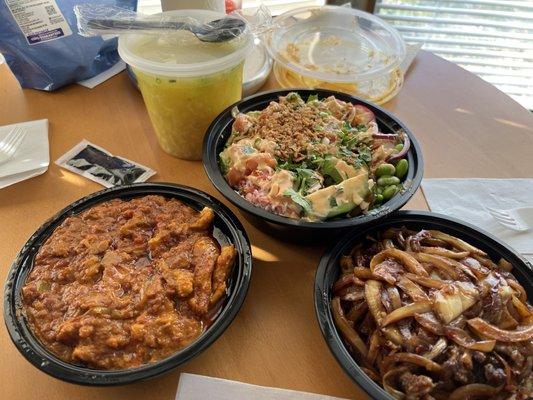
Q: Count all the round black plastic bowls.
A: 3